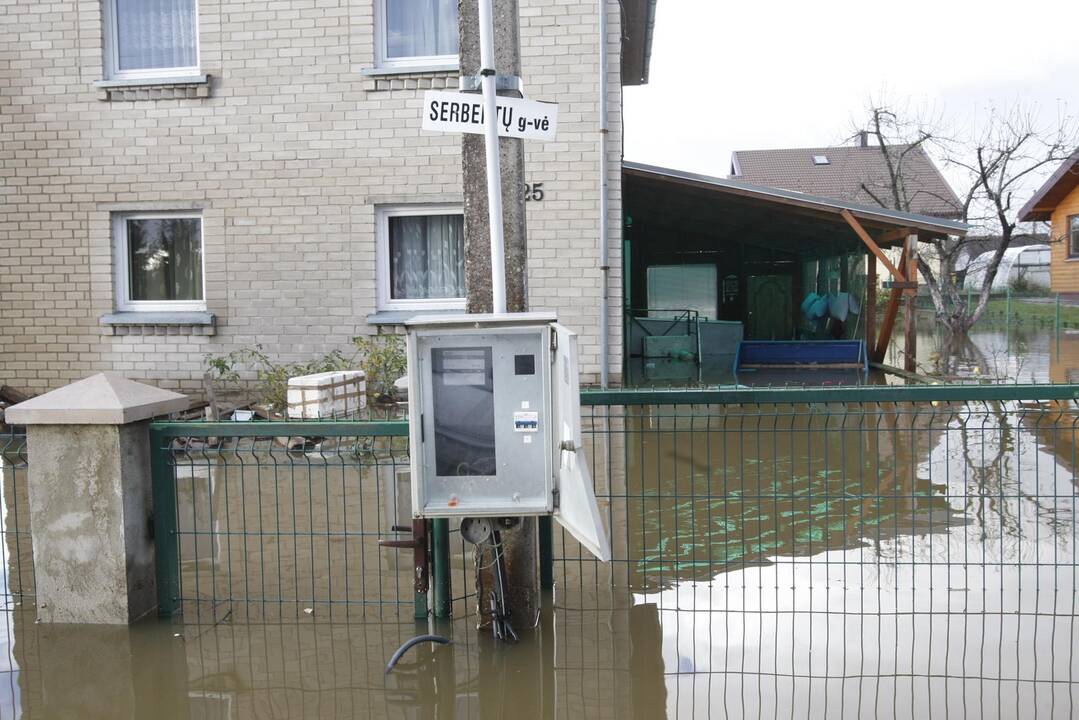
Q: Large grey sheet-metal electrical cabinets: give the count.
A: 1